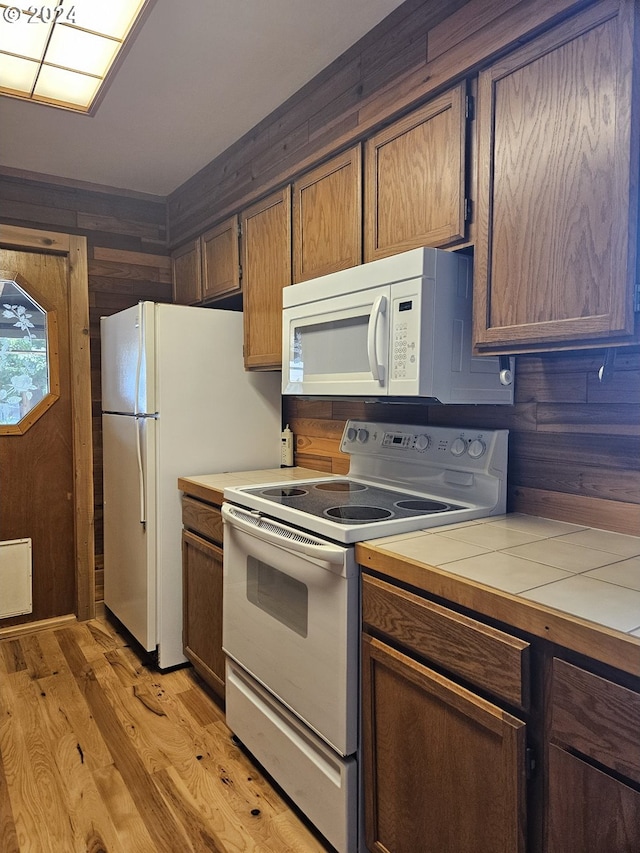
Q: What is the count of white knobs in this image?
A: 5